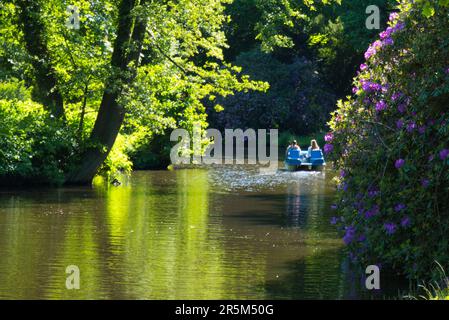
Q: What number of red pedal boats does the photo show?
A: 0